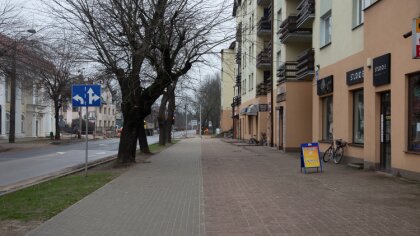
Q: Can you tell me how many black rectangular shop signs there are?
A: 3